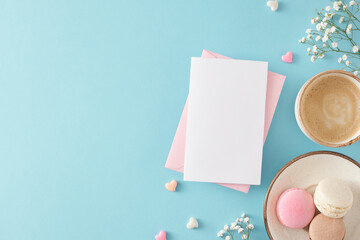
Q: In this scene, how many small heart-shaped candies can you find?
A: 5